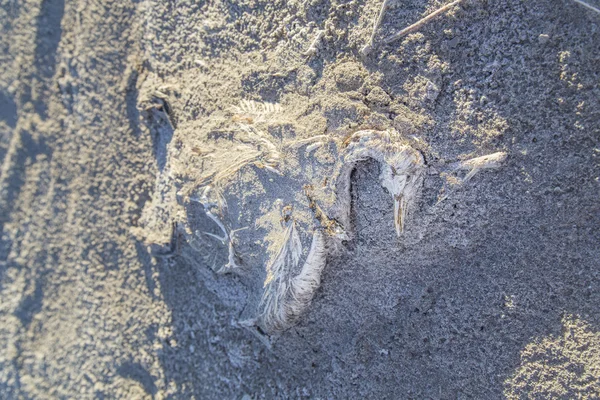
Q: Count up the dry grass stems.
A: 3